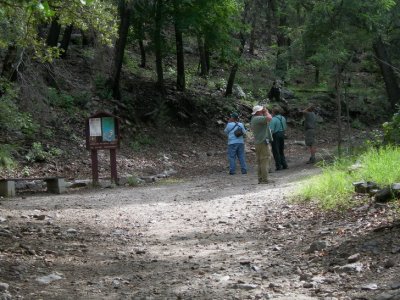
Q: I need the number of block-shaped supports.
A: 2